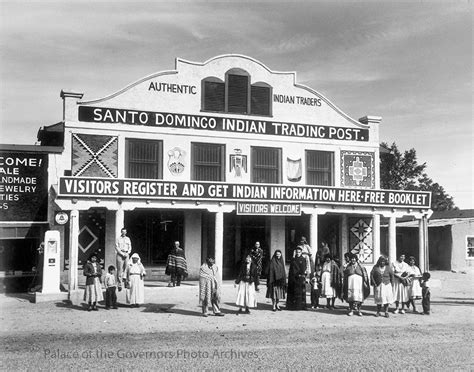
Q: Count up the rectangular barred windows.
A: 4